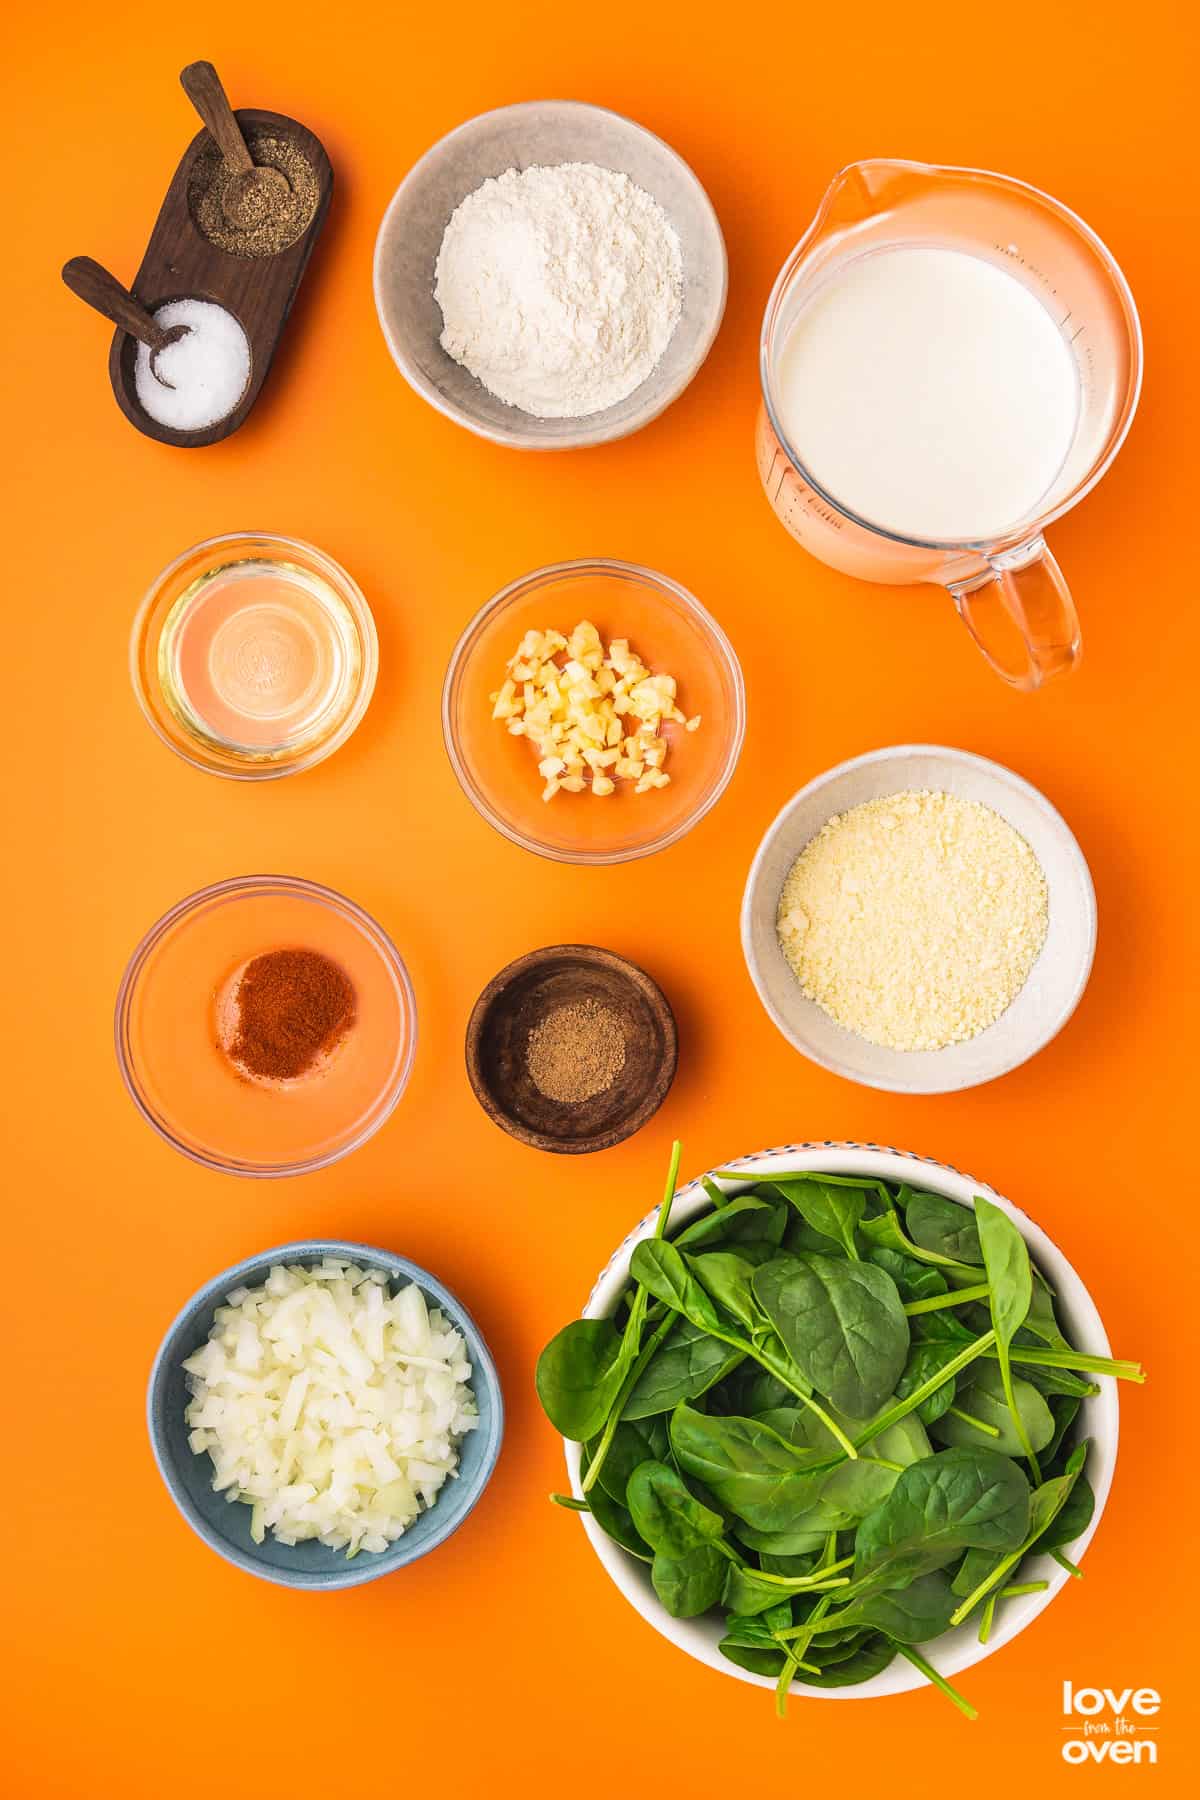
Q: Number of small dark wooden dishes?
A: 2